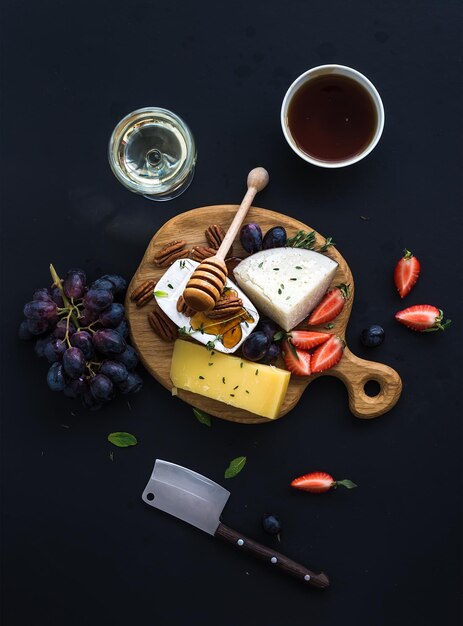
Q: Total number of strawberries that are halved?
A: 7